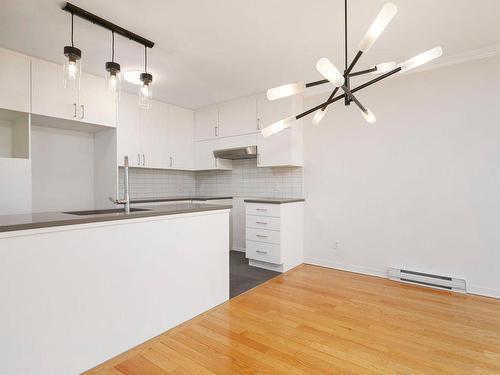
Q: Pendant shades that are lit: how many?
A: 3